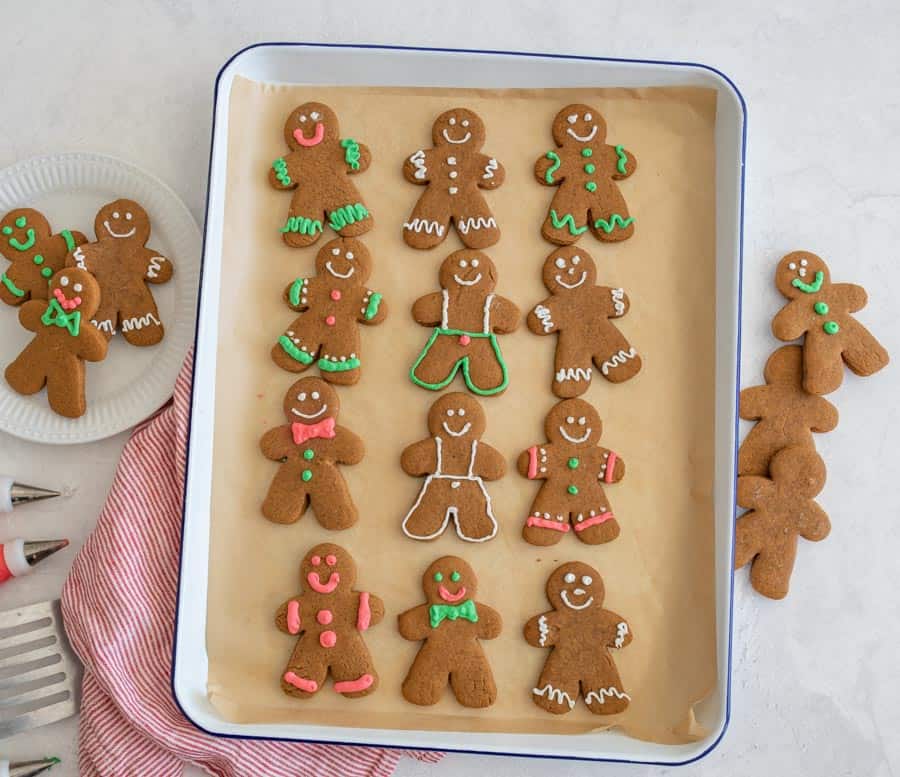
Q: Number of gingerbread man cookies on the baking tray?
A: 12